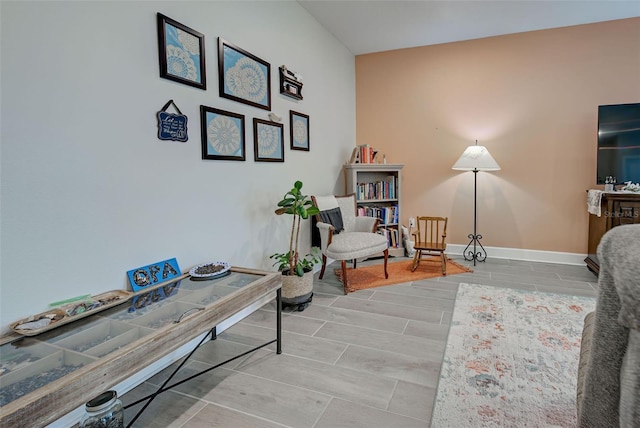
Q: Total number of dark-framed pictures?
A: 5